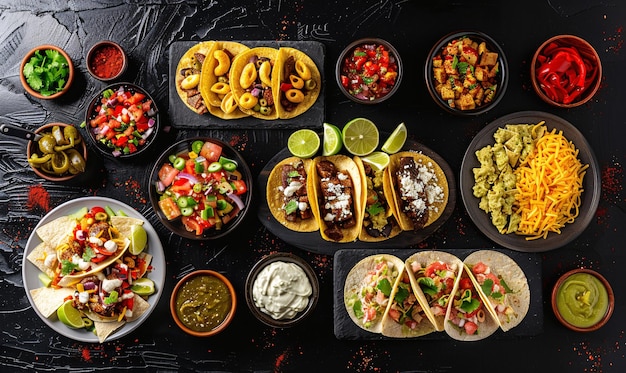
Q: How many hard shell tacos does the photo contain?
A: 8